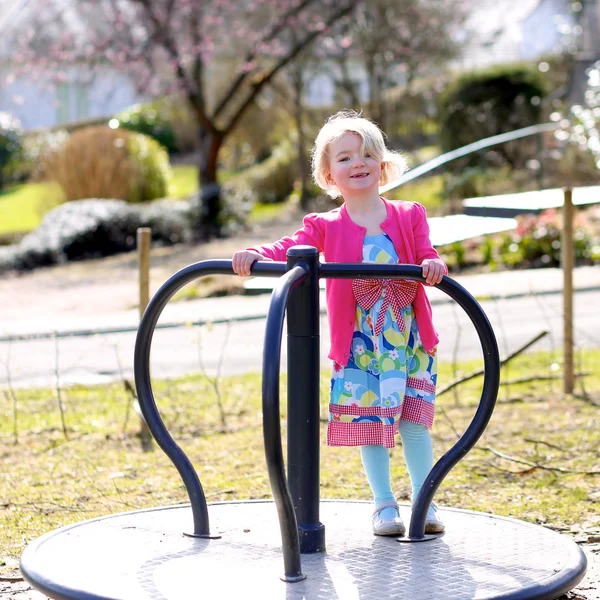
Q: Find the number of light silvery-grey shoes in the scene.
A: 2